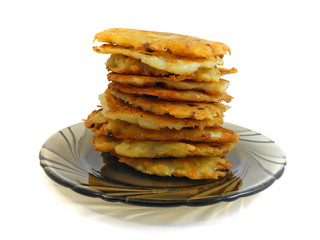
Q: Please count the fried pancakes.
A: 10